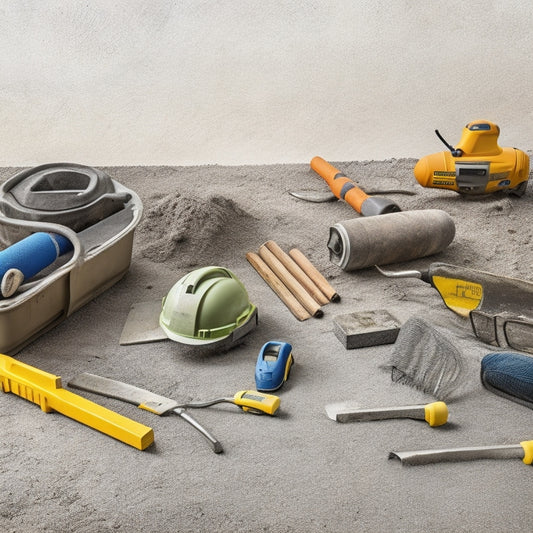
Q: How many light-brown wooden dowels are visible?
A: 4